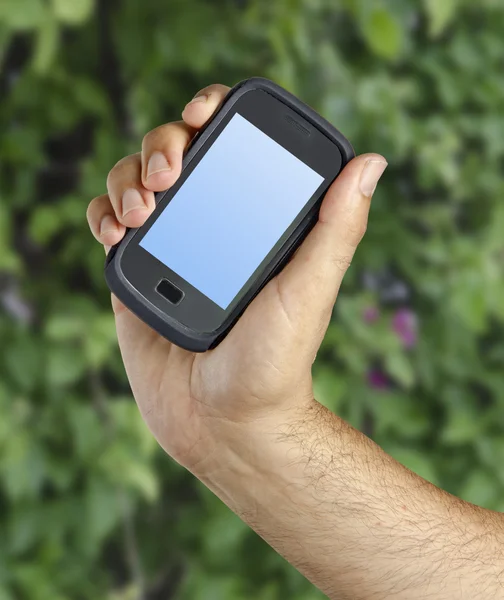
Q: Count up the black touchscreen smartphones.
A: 1